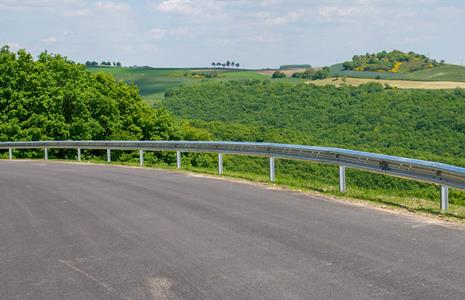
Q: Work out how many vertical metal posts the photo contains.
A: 10